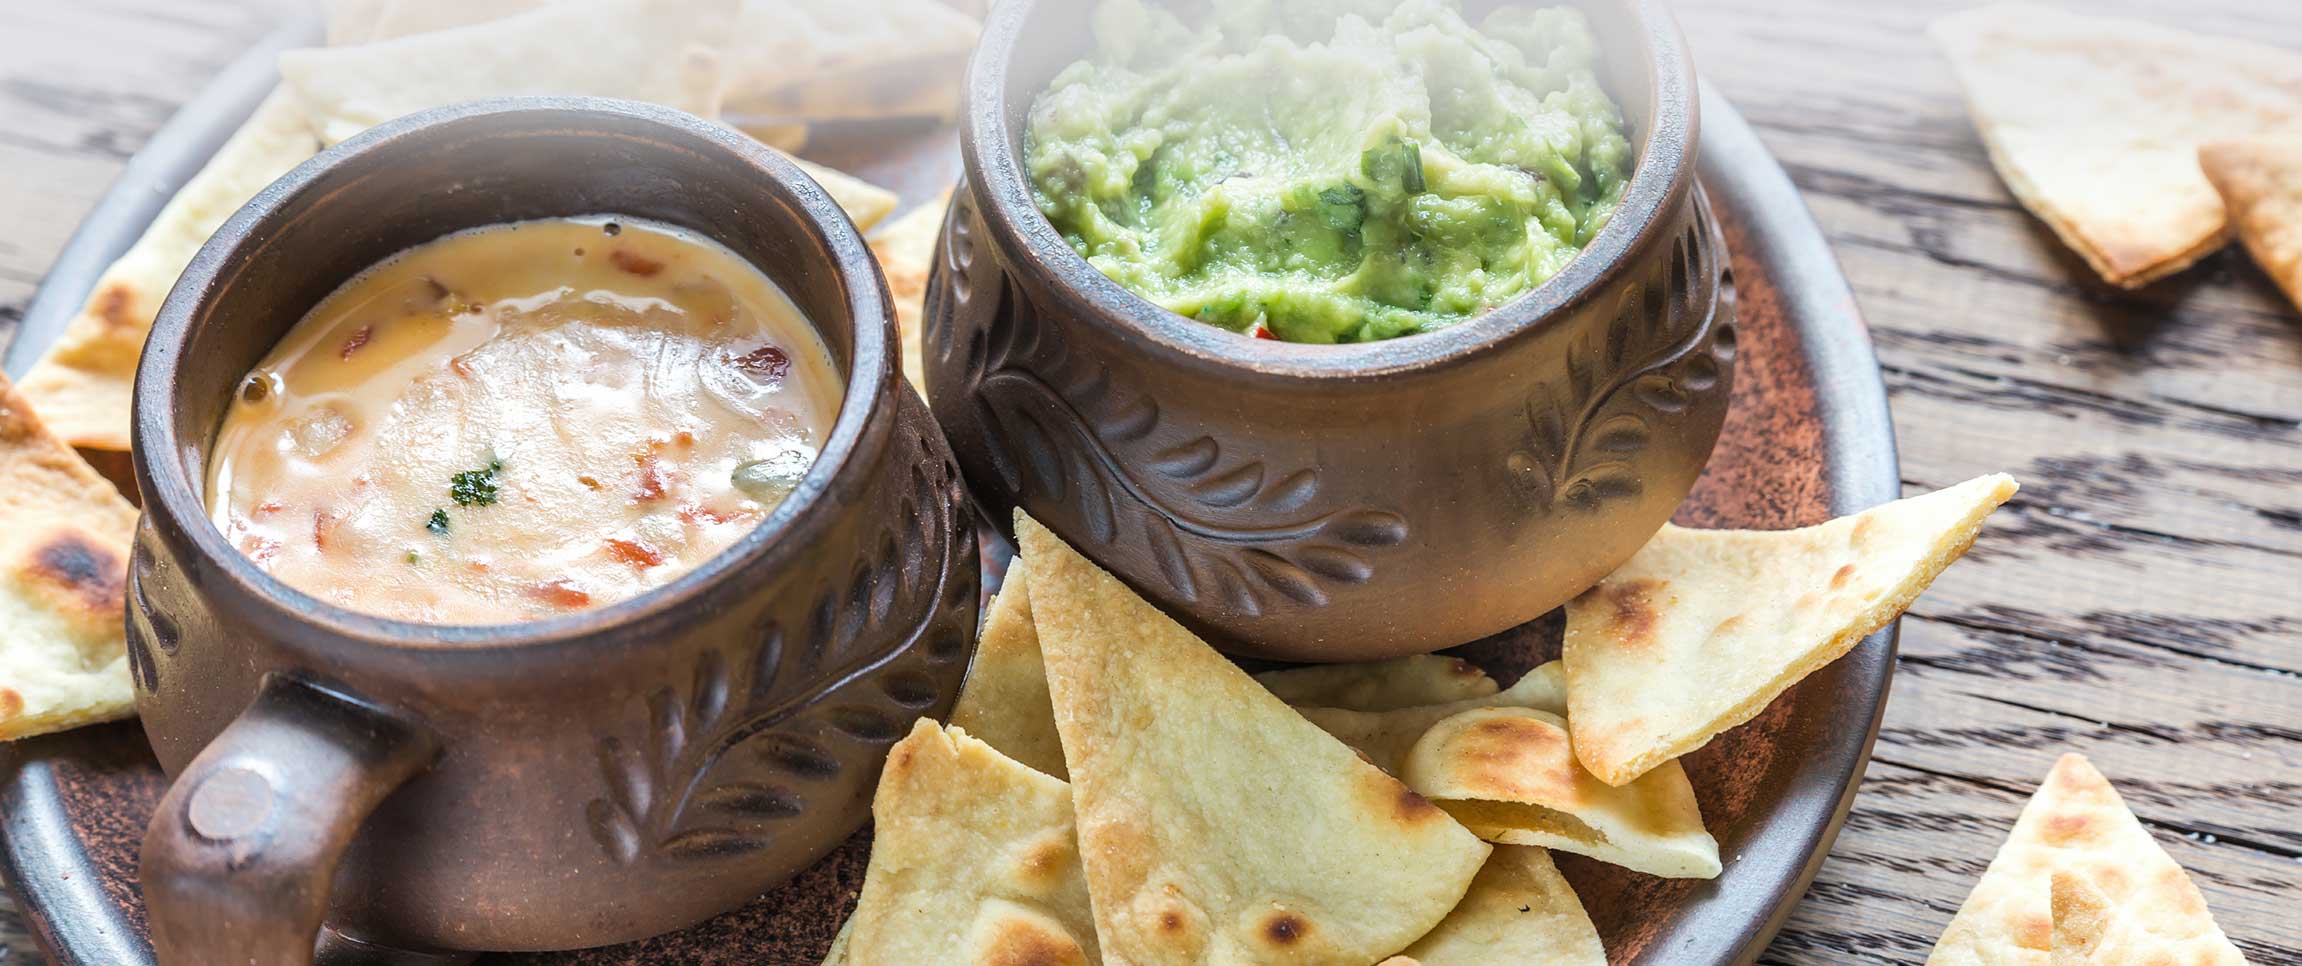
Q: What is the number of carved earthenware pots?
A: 2